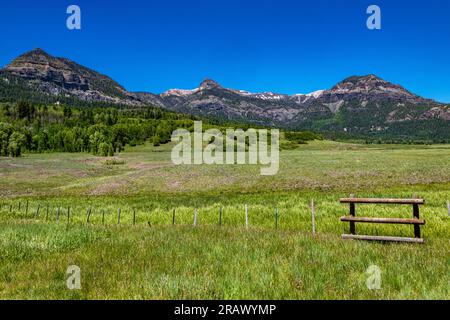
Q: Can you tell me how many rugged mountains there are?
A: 3